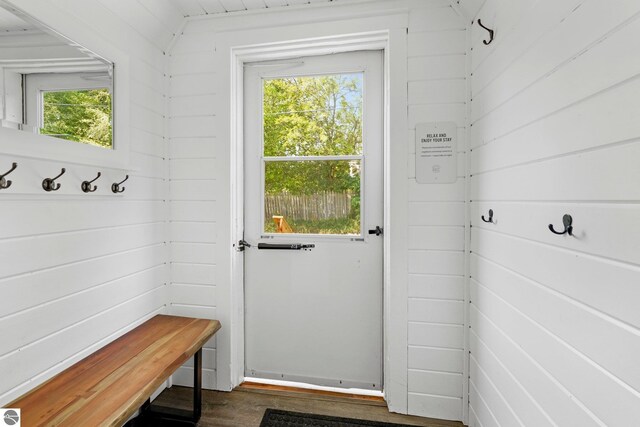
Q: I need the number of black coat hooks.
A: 7